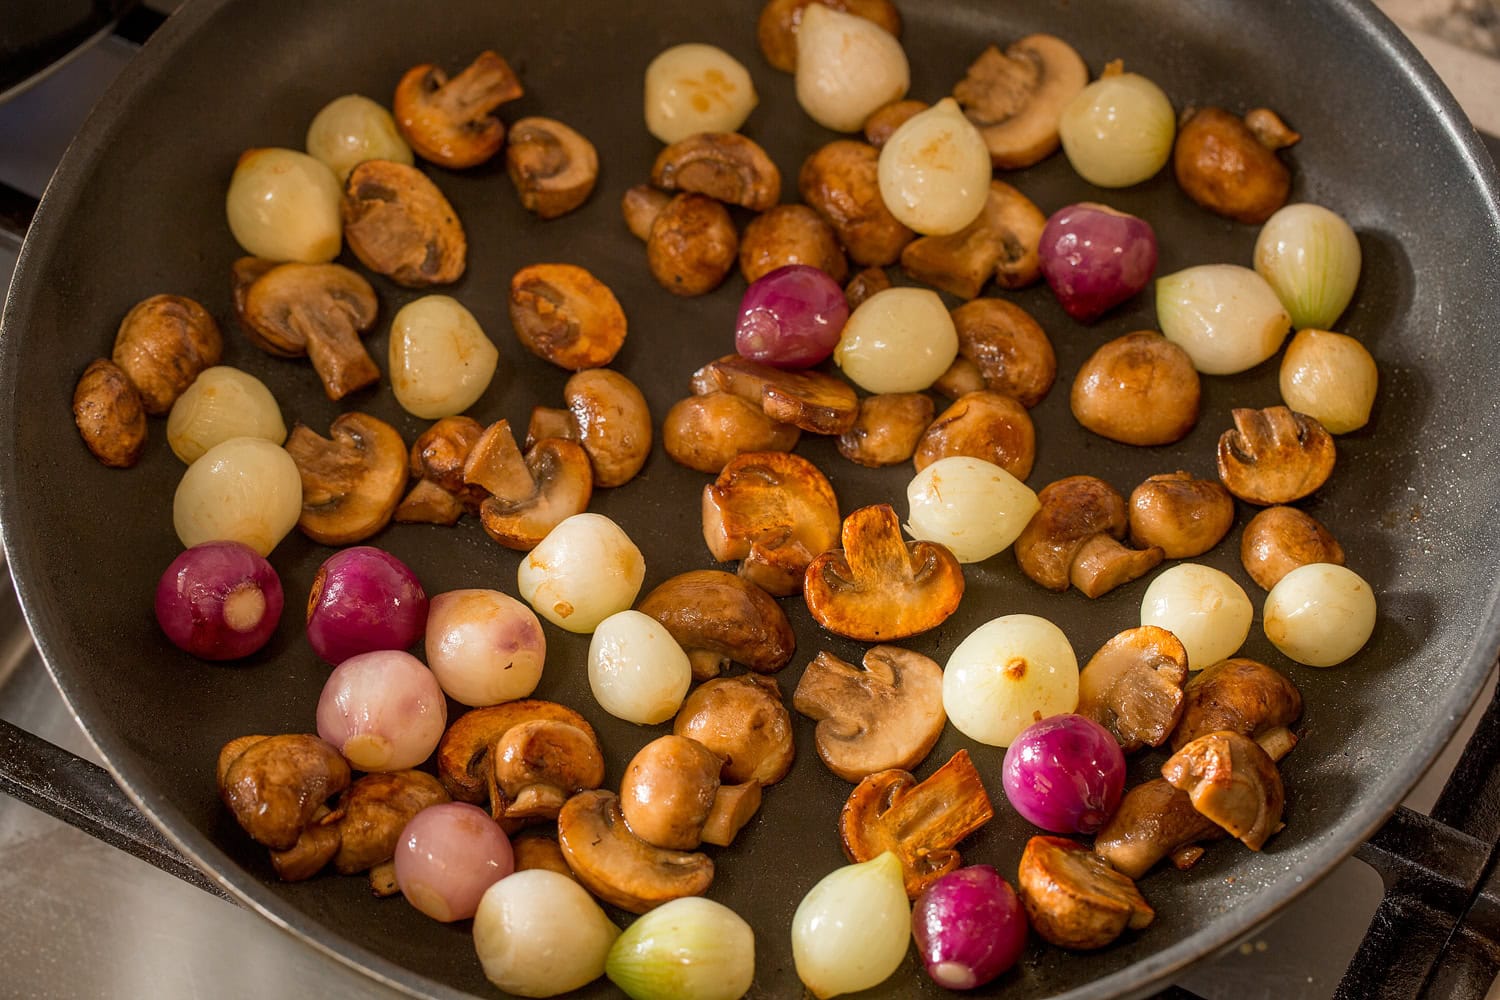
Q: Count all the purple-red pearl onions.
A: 6